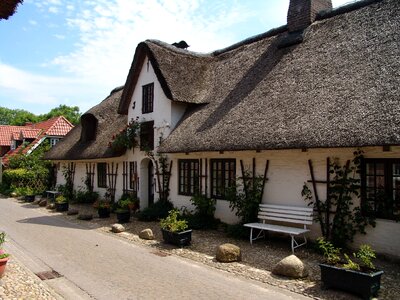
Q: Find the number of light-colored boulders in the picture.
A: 4